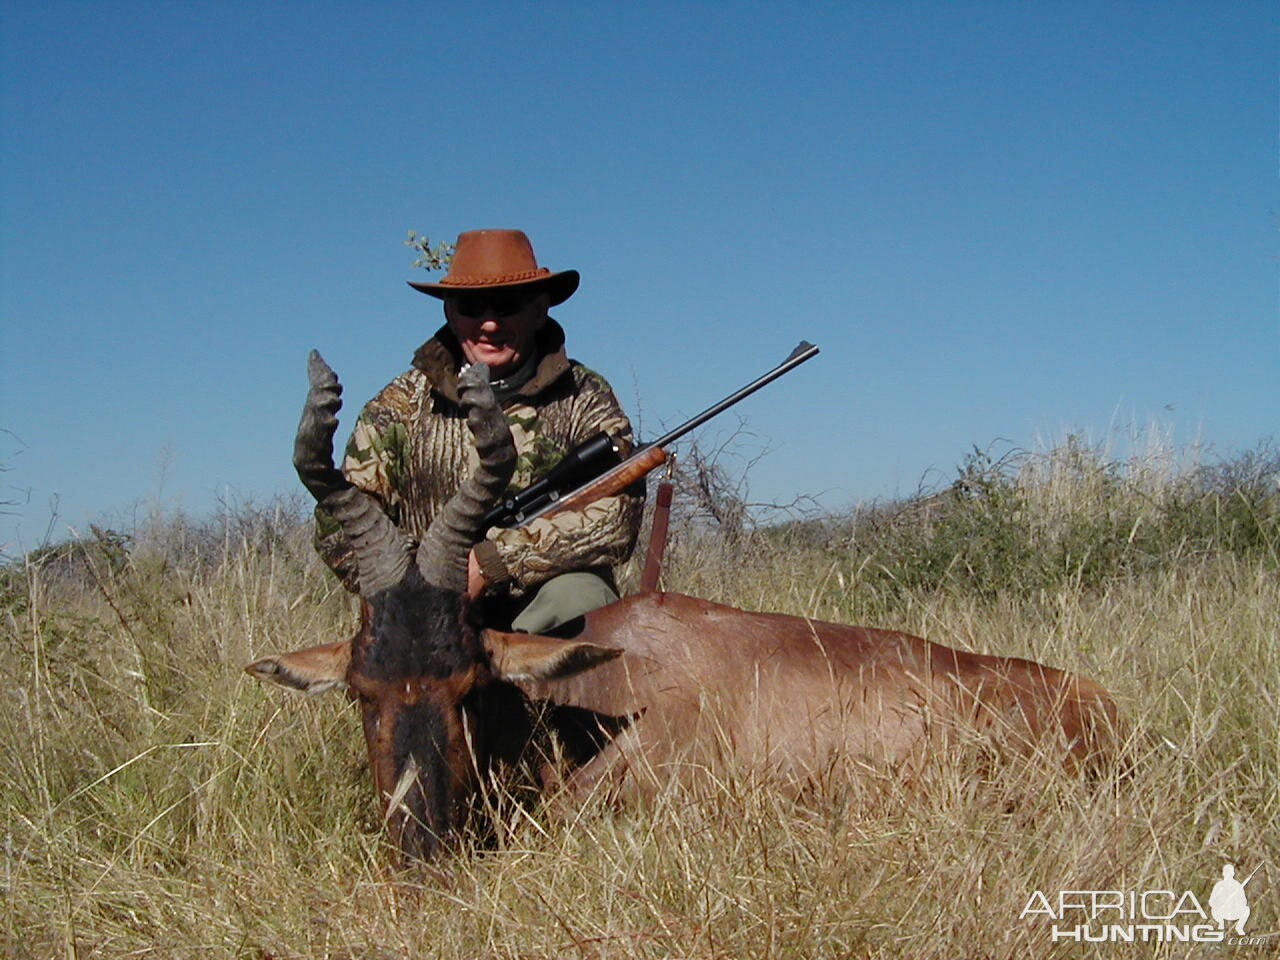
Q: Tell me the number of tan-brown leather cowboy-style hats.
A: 1